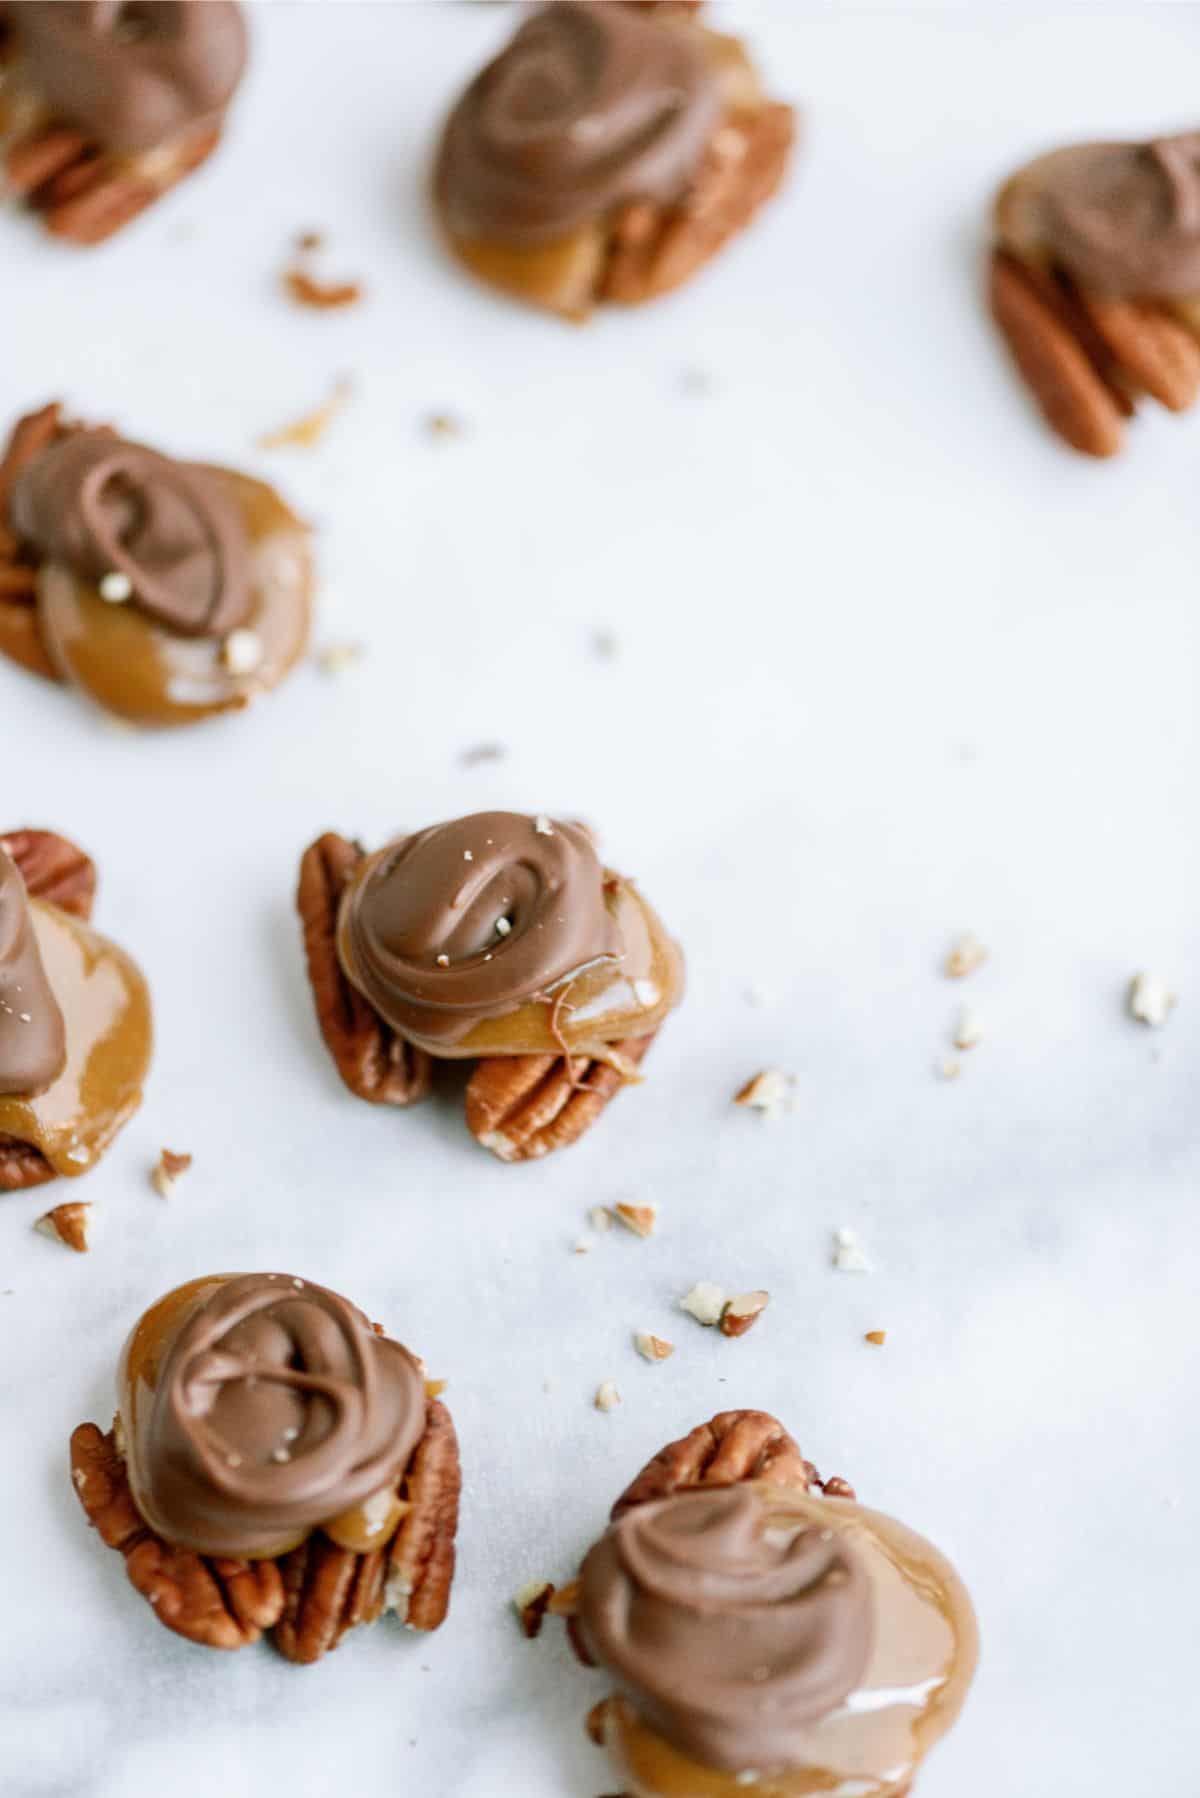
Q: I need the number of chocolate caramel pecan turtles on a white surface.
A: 8